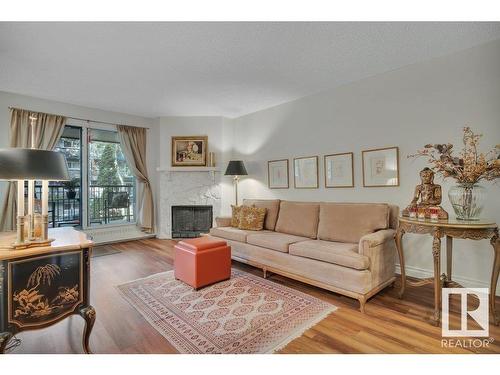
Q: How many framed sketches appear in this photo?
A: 4